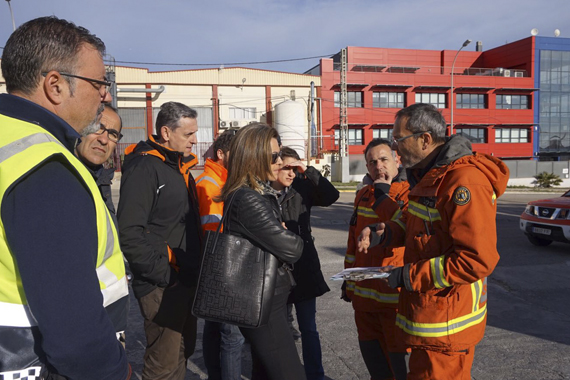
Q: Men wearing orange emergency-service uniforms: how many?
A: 2